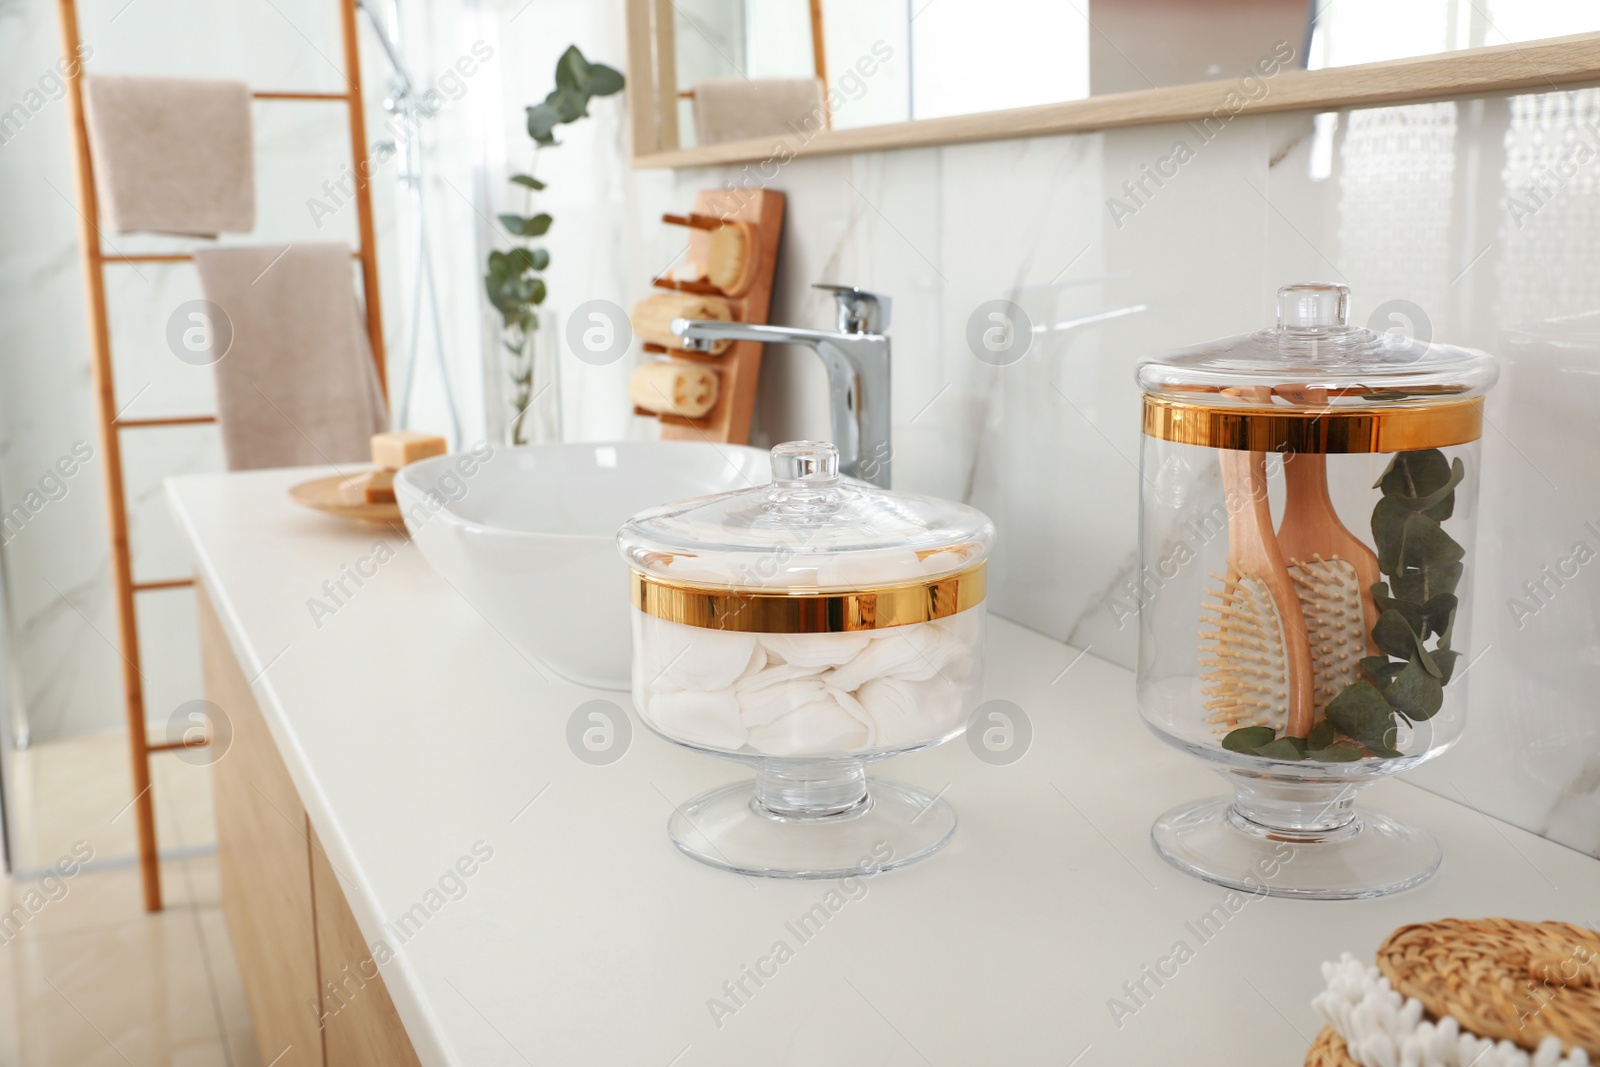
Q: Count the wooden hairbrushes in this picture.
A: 2